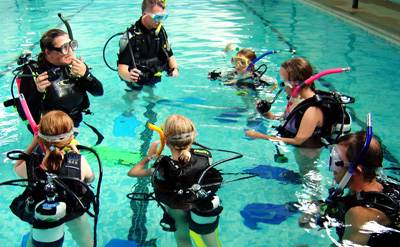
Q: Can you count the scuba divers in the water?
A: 7